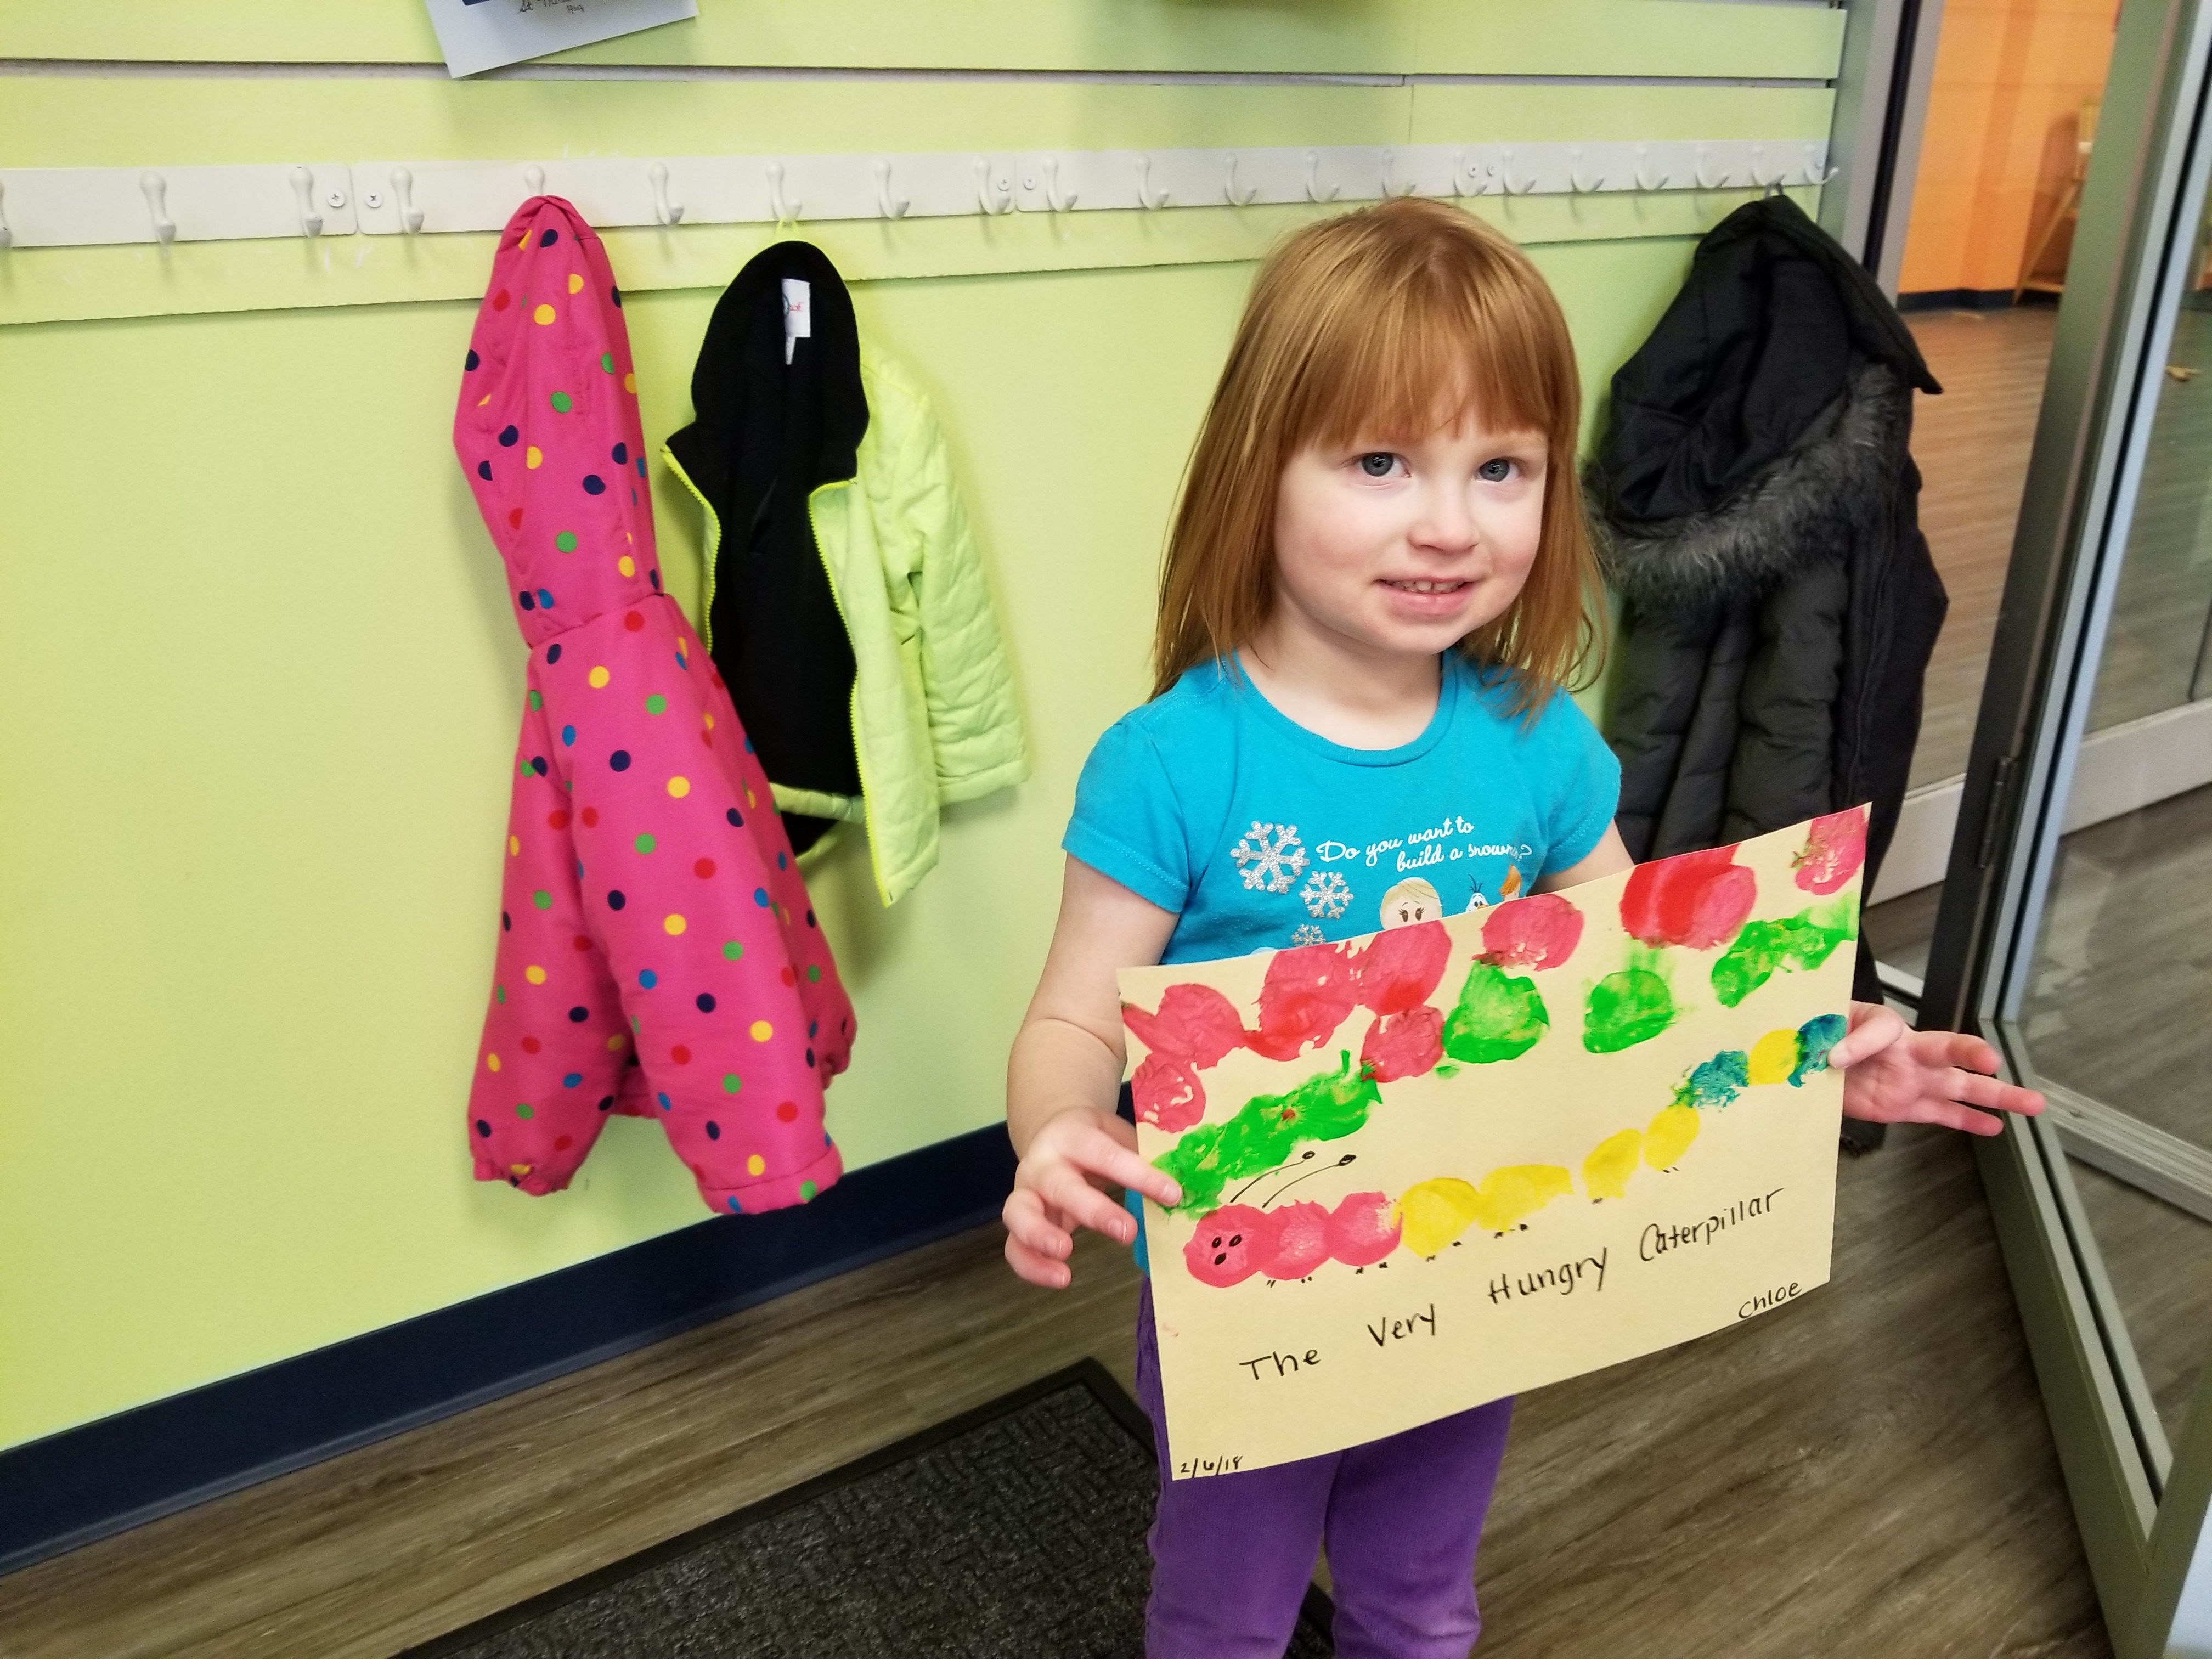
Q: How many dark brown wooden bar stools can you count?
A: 0